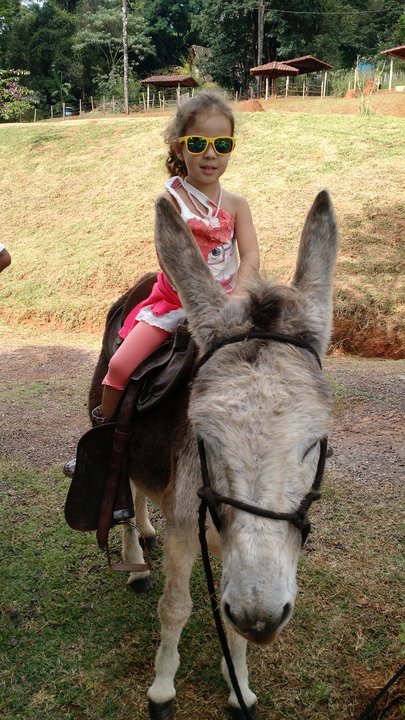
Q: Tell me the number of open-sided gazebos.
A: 4